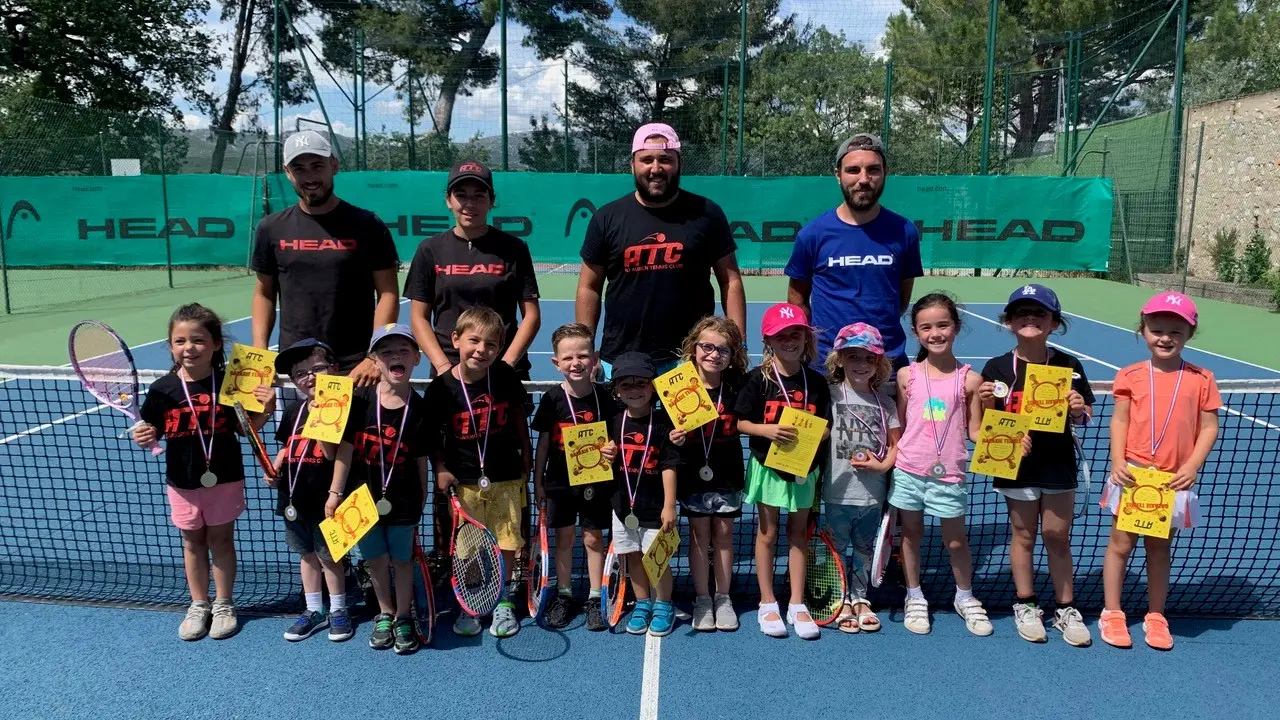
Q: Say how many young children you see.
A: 12